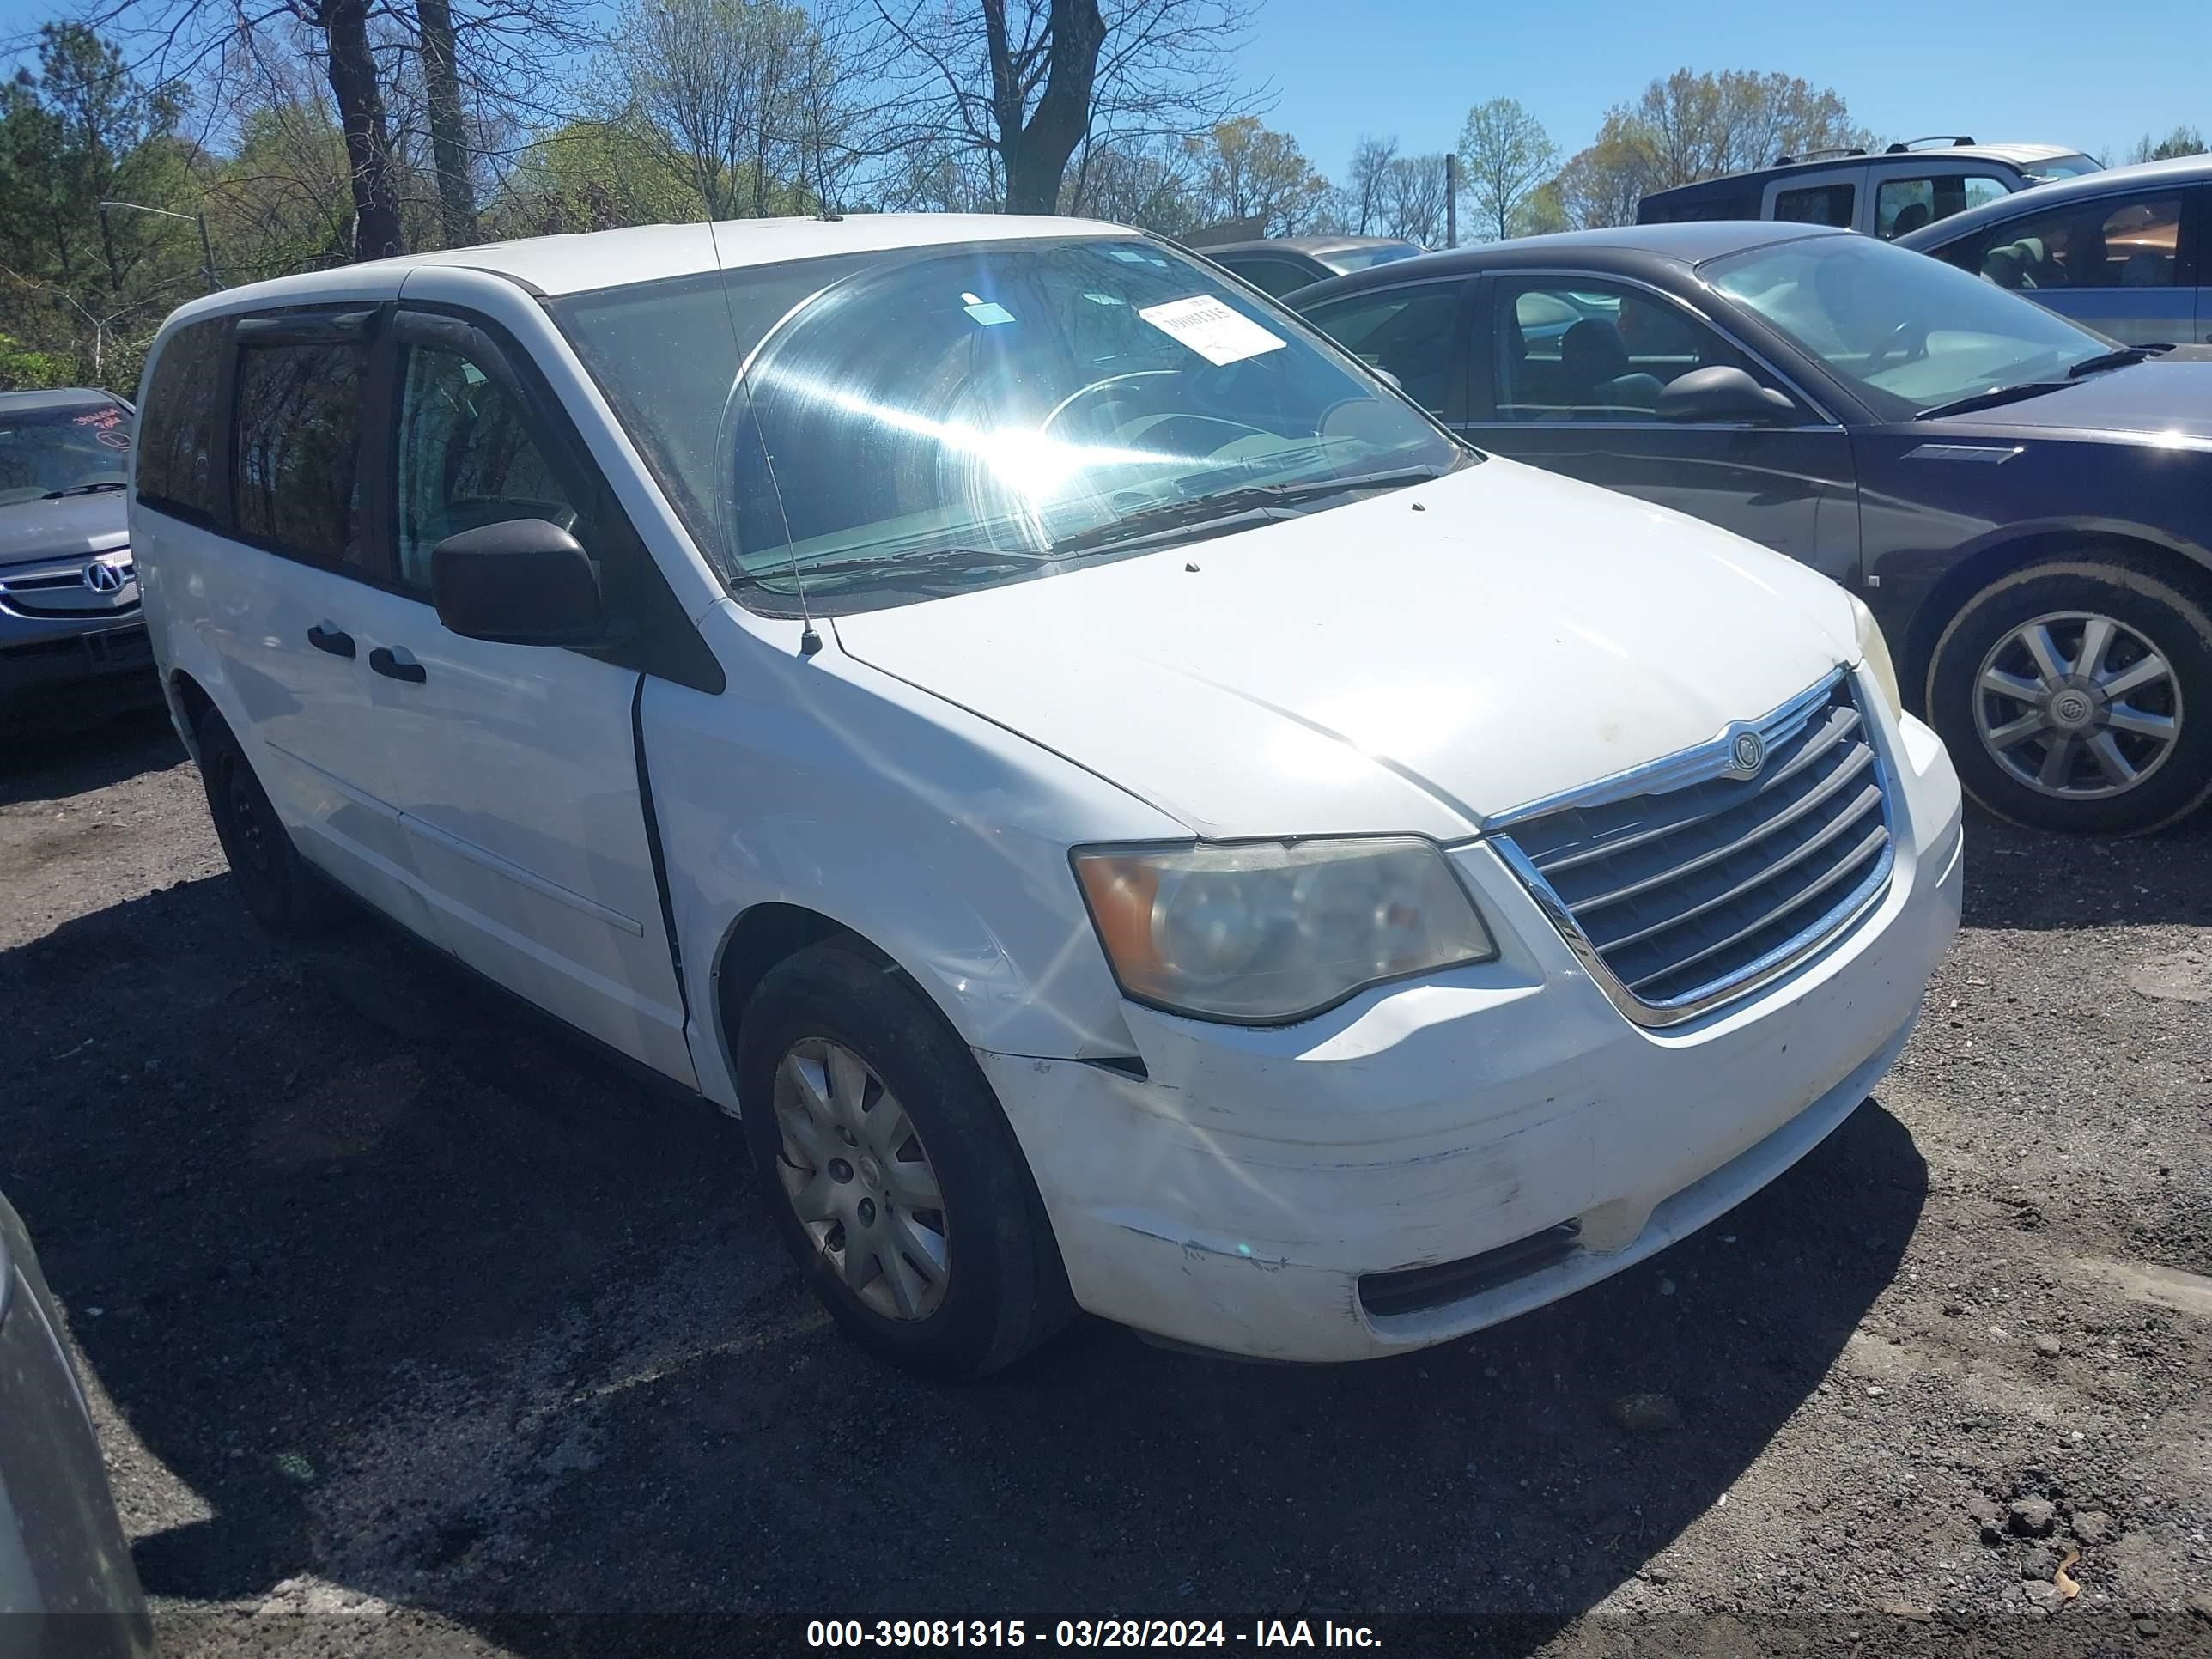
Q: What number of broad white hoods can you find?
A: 1